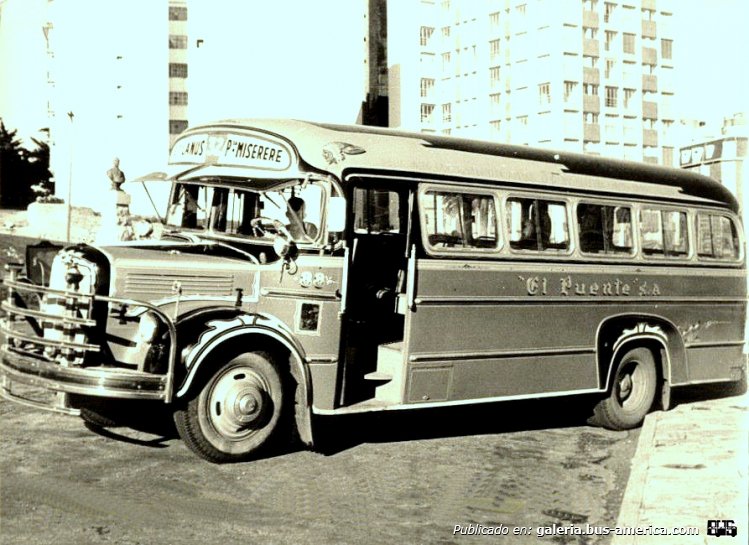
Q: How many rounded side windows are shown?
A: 5